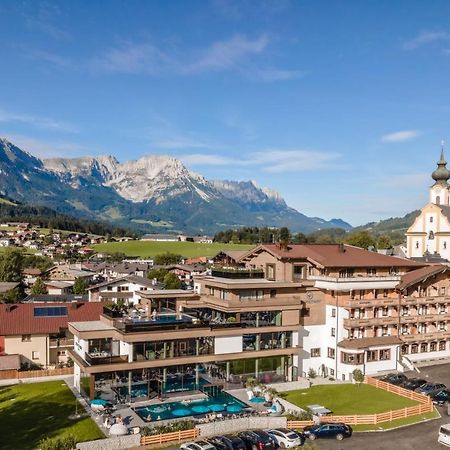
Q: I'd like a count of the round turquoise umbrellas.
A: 6